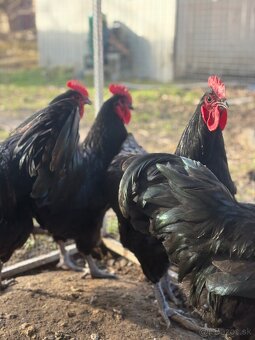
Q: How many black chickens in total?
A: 4